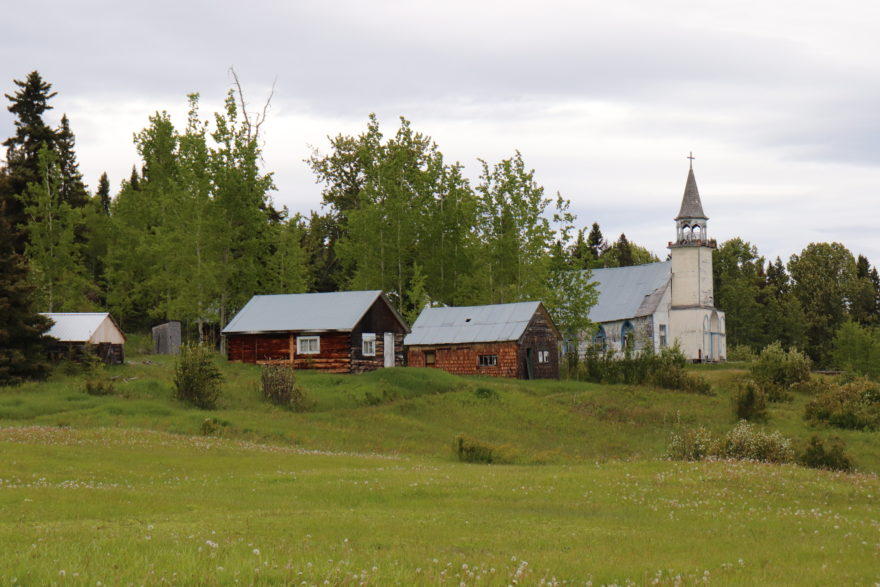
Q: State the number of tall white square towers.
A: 1